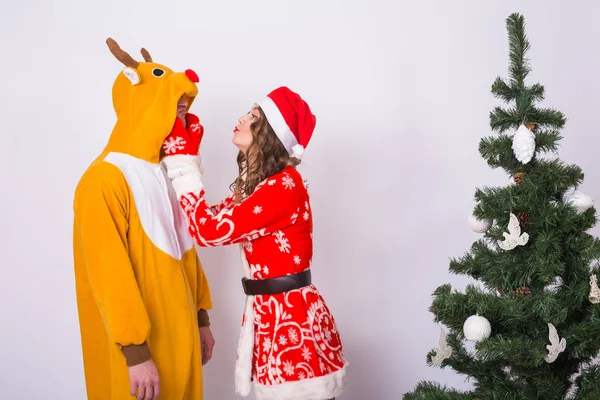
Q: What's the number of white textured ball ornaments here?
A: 2